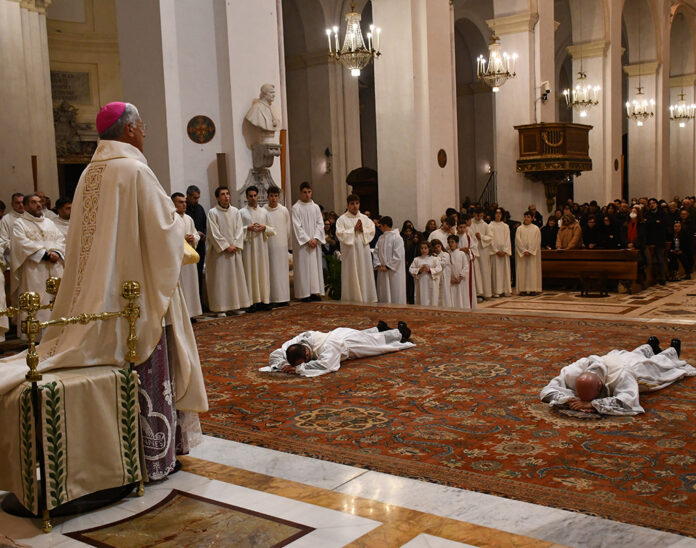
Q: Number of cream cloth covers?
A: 1